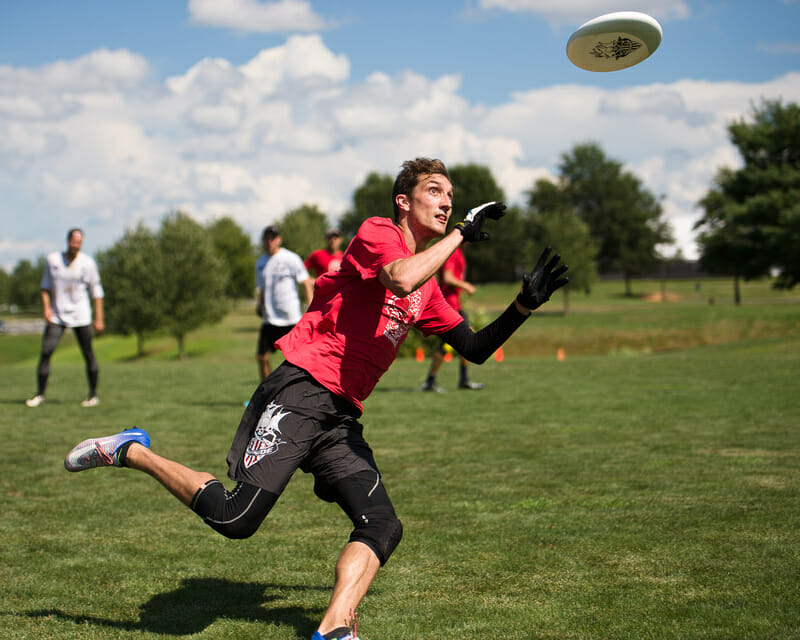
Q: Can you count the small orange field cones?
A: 4